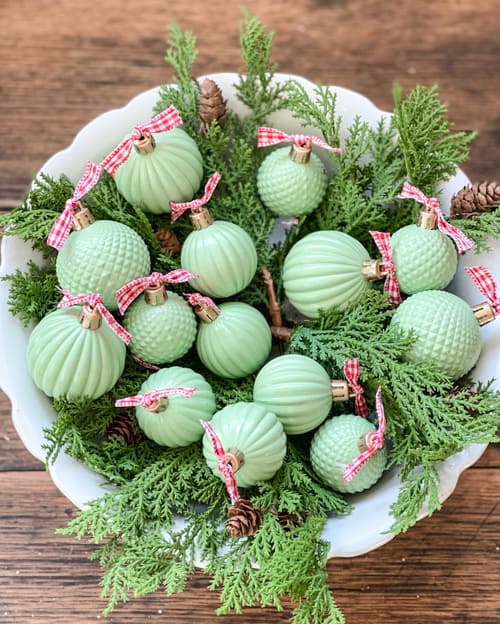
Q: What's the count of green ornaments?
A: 14